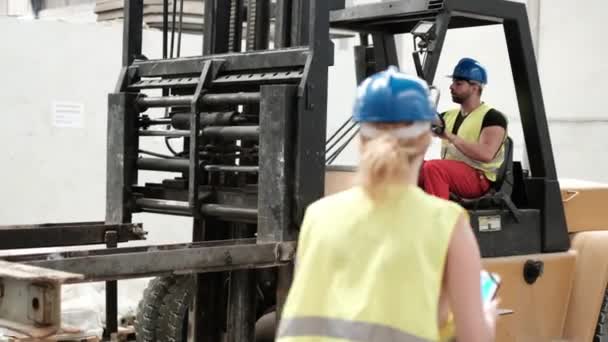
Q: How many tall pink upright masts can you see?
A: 0